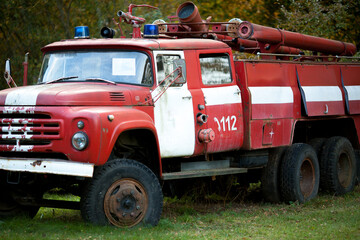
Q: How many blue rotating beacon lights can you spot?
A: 2